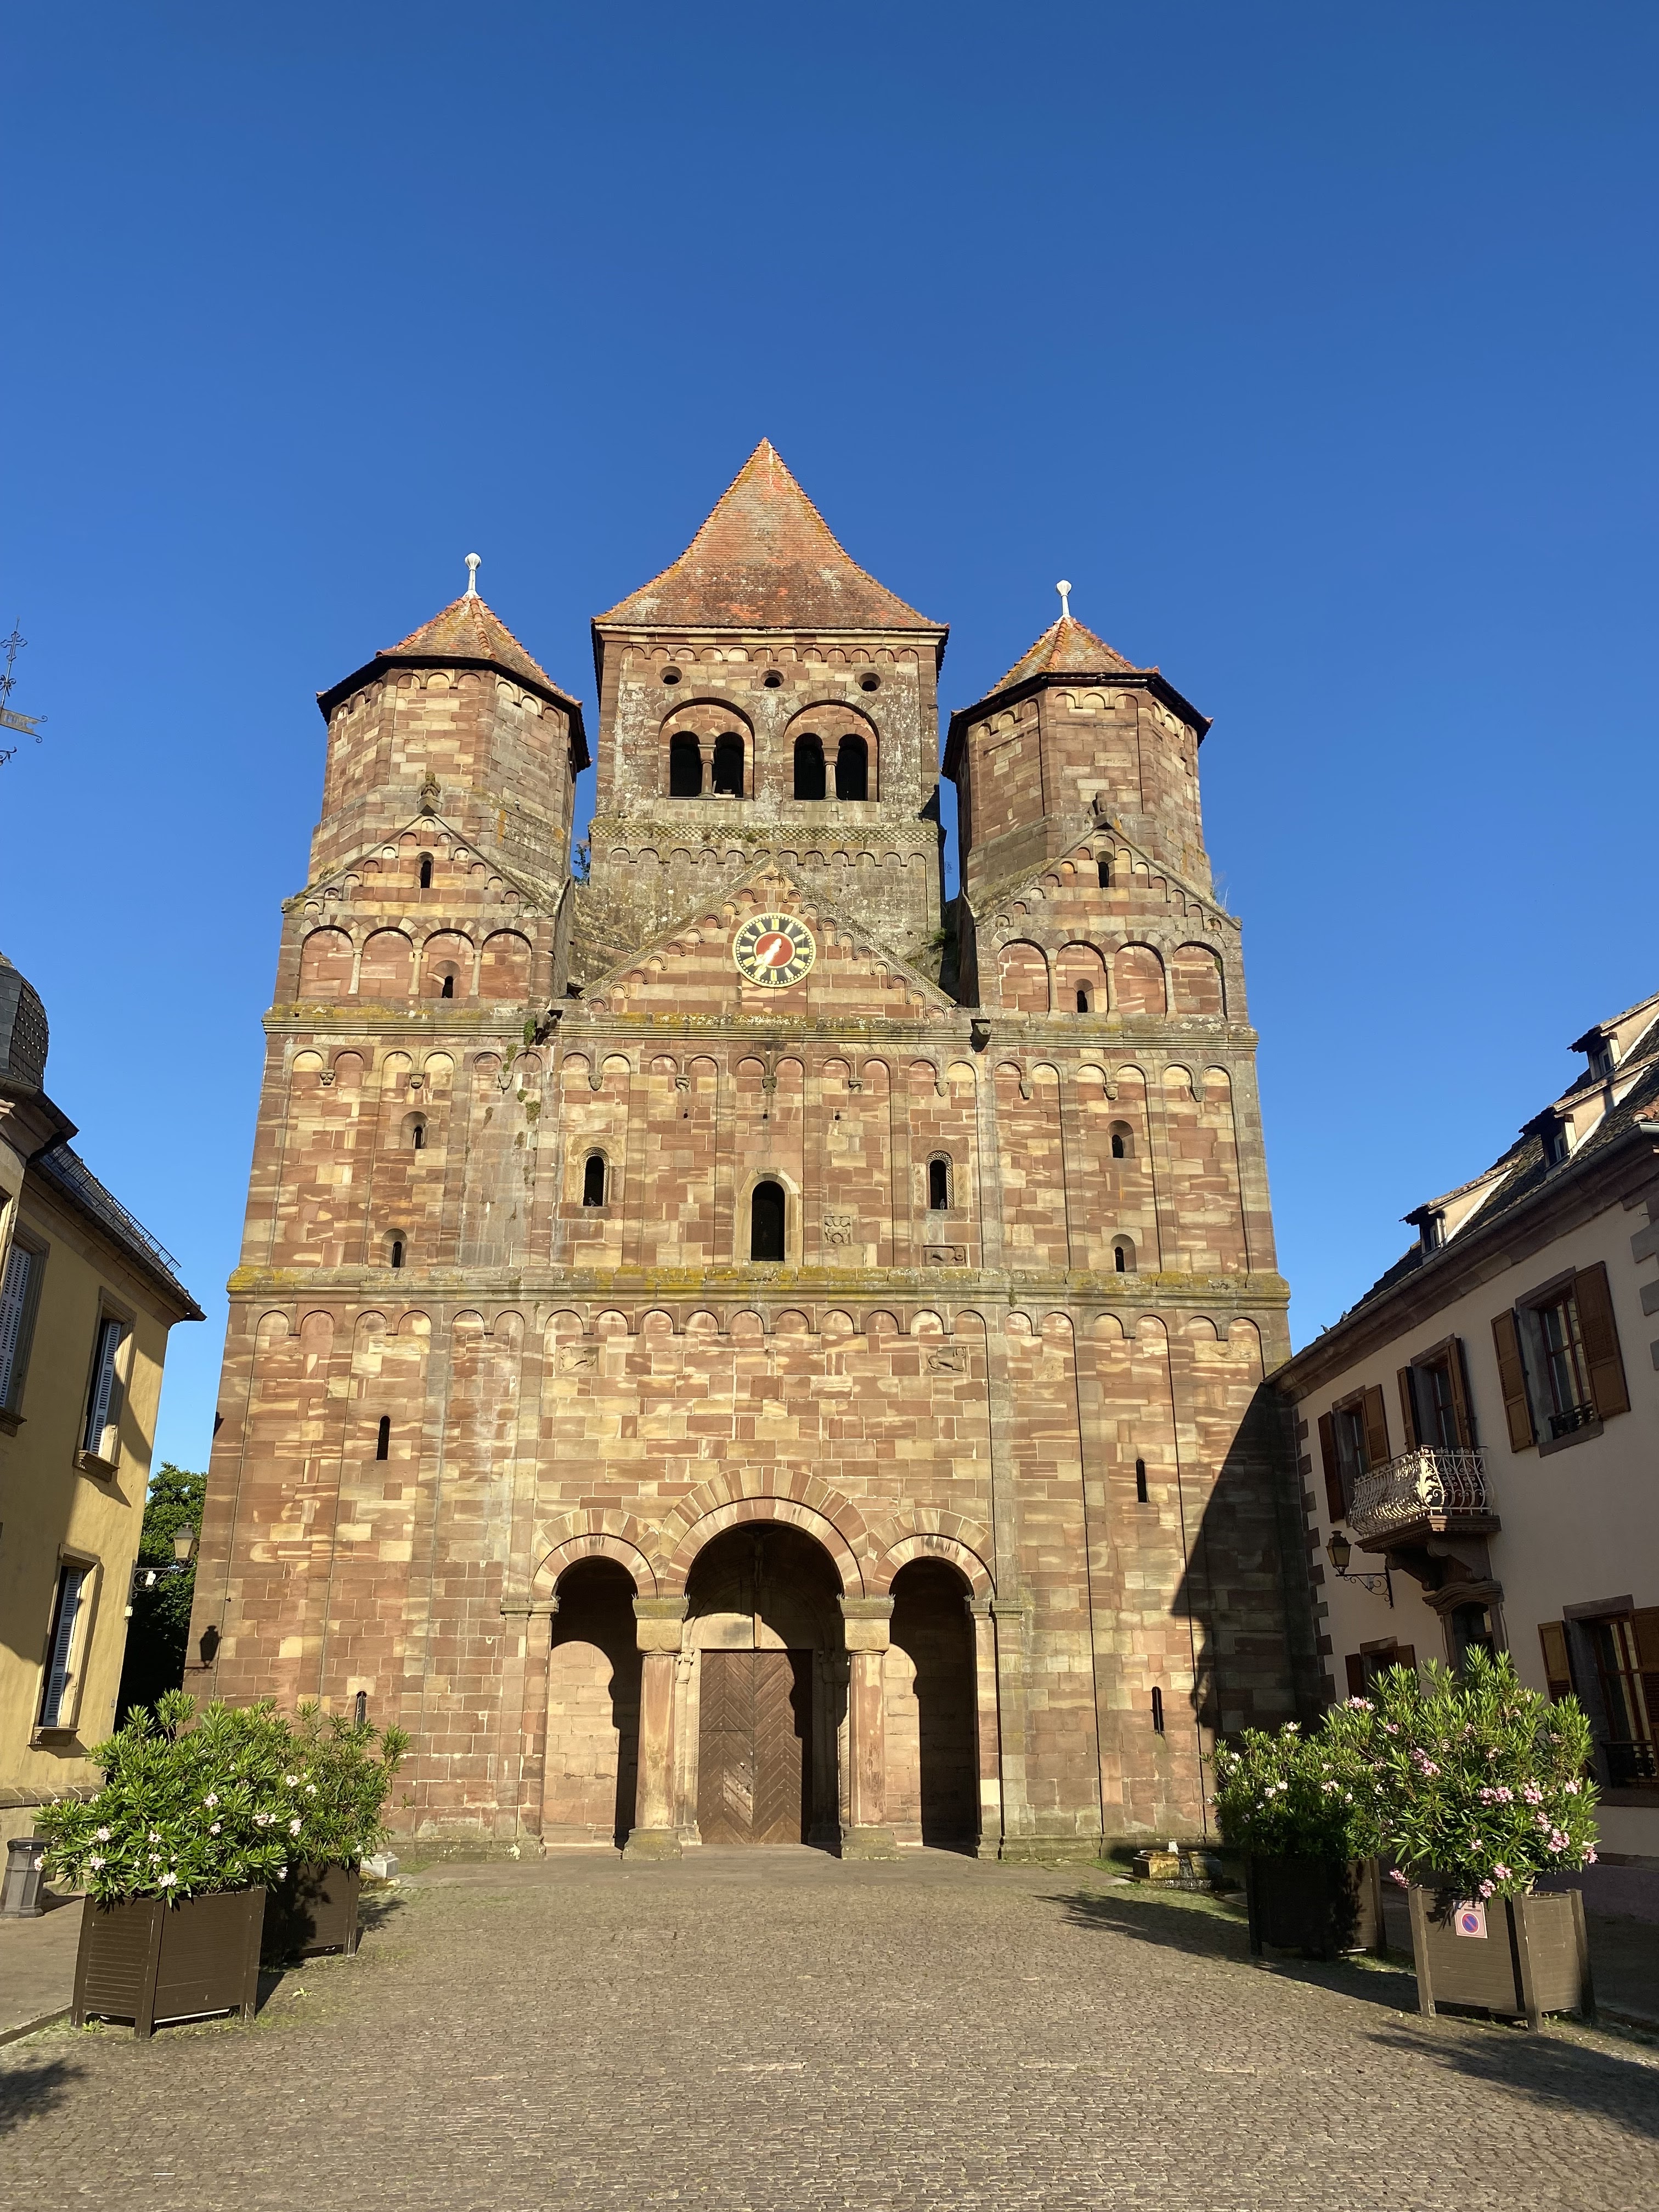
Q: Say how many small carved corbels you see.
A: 11